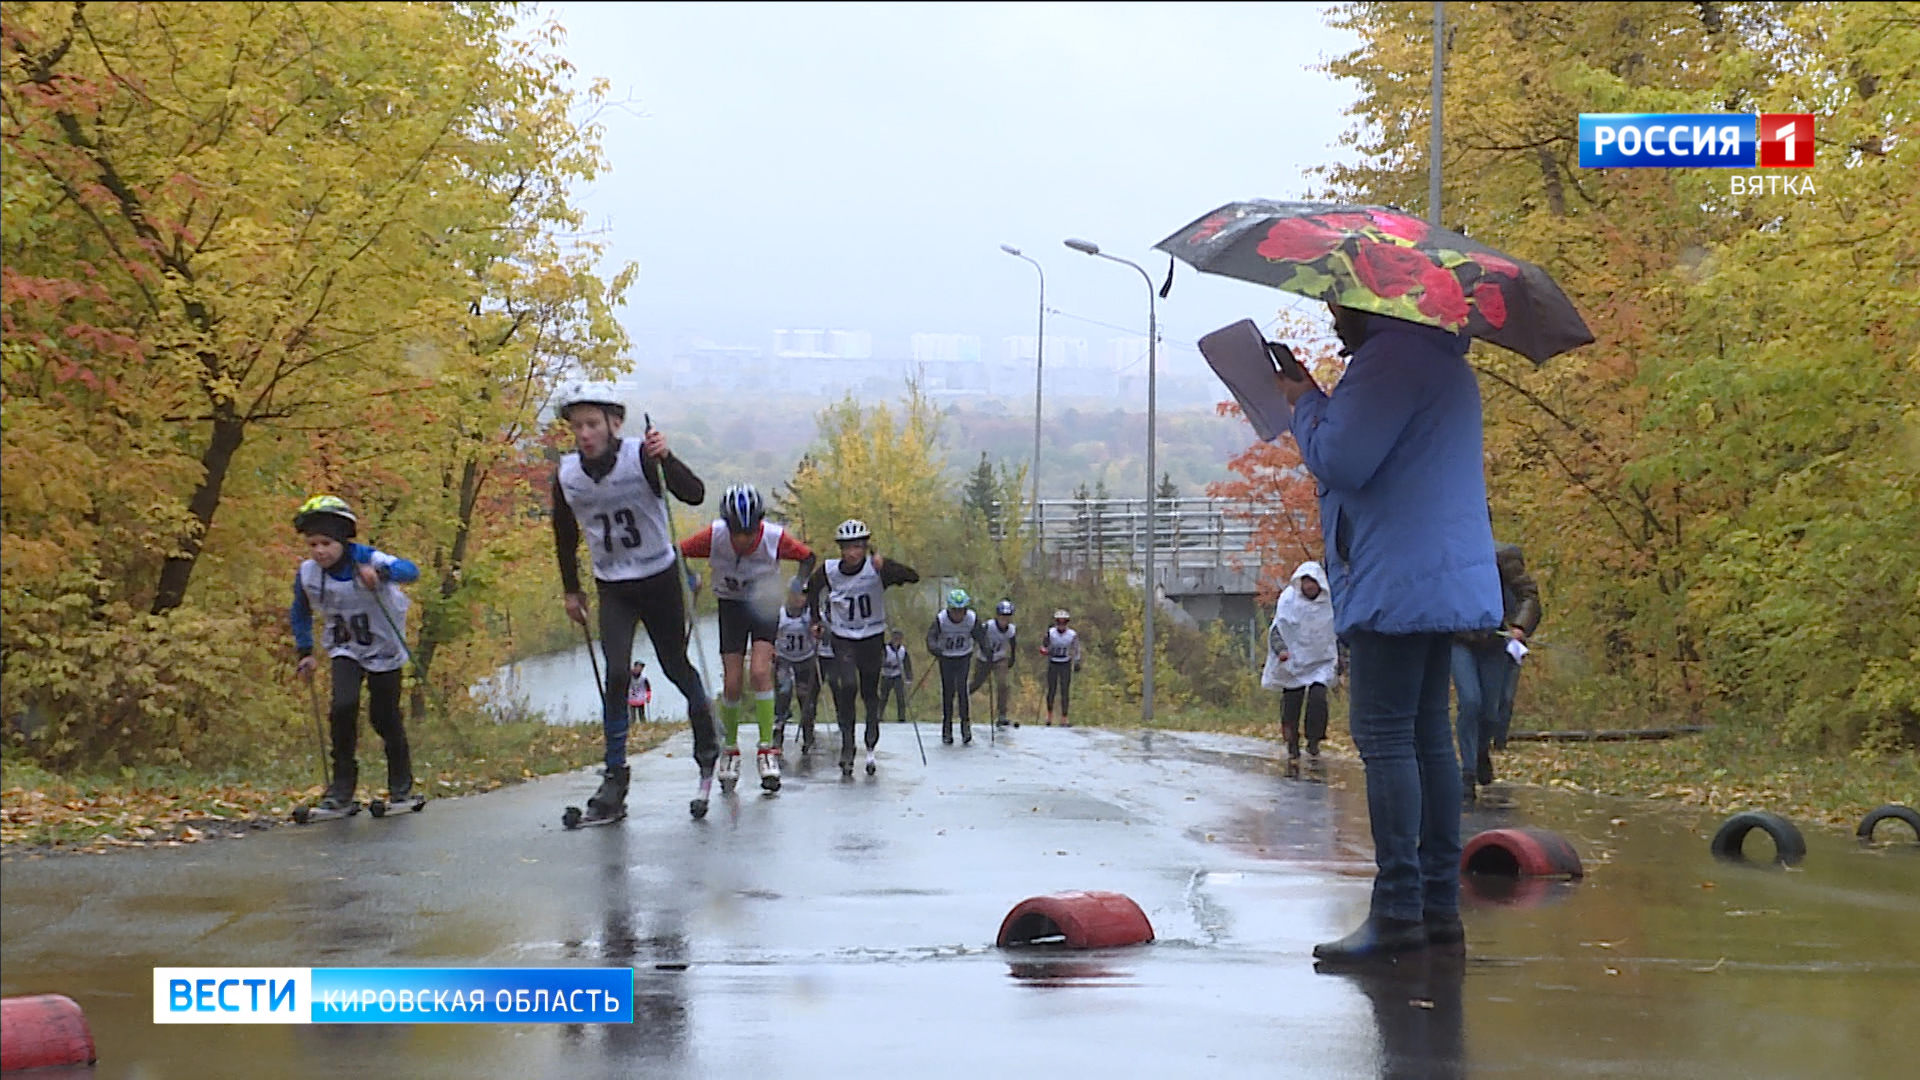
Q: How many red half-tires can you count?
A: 3